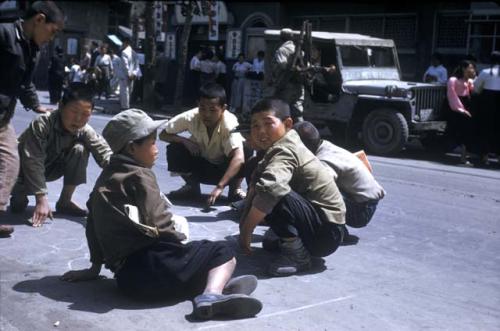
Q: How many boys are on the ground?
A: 5